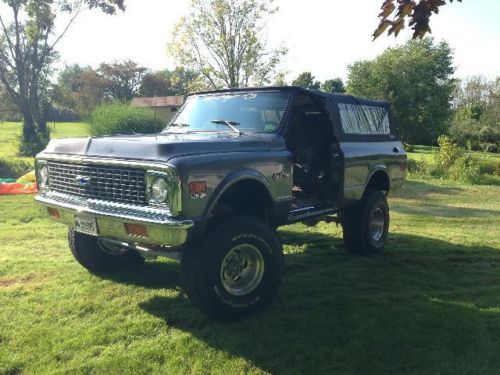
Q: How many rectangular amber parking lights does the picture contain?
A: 2